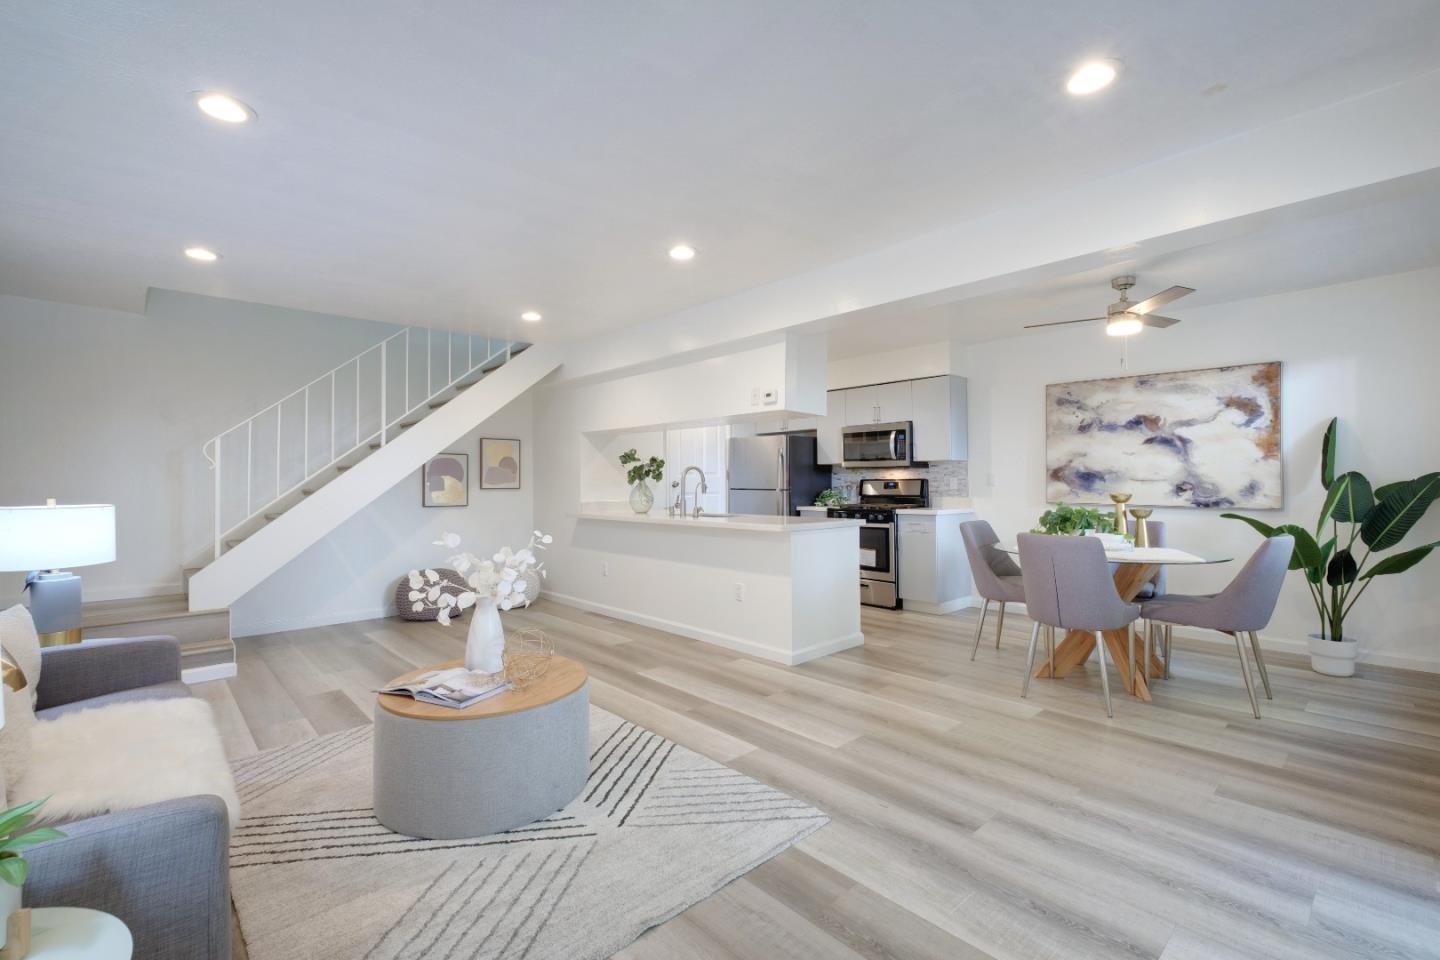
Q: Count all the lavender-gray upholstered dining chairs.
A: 4